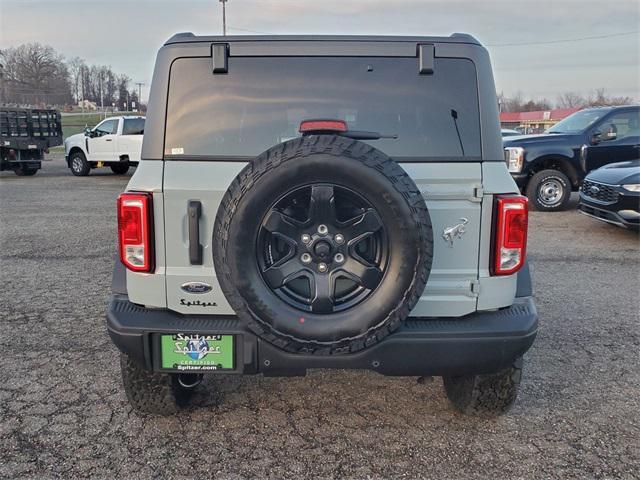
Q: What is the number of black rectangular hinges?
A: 2